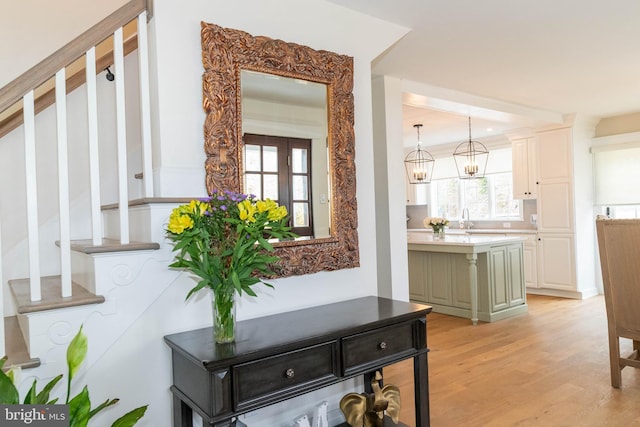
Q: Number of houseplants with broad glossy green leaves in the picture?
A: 1